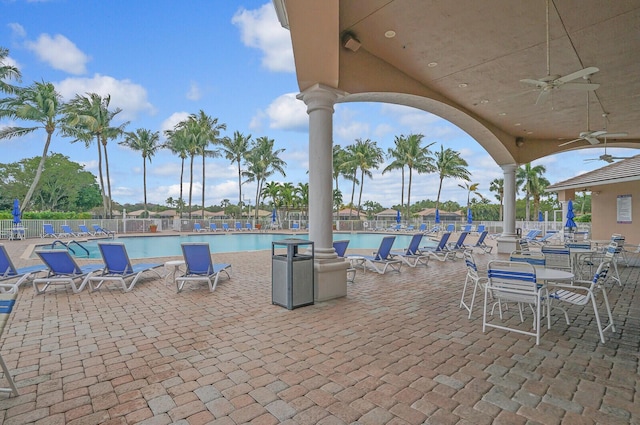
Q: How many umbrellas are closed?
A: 7